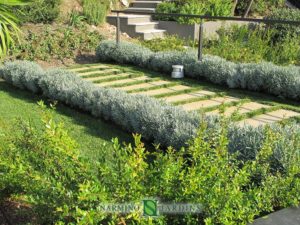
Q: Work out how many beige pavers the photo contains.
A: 10